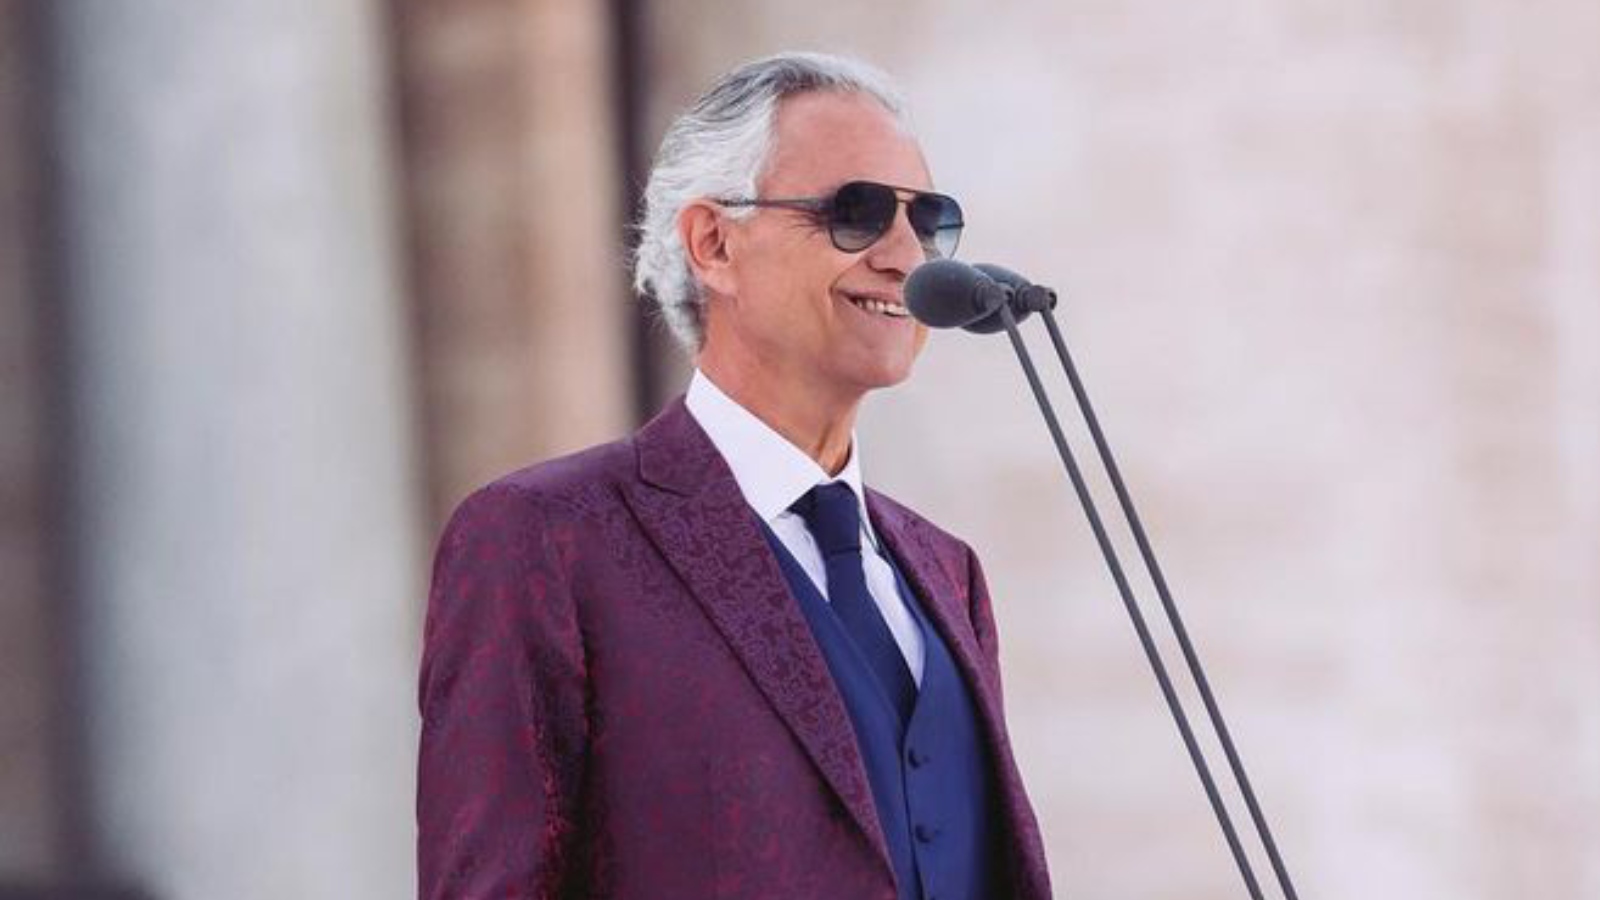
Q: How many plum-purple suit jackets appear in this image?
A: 1